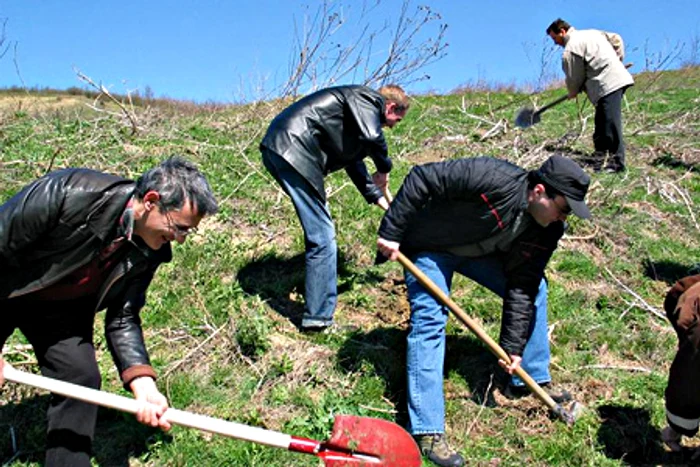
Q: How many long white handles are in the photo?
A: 1